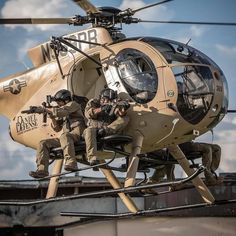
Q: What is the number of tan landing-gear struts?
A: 4